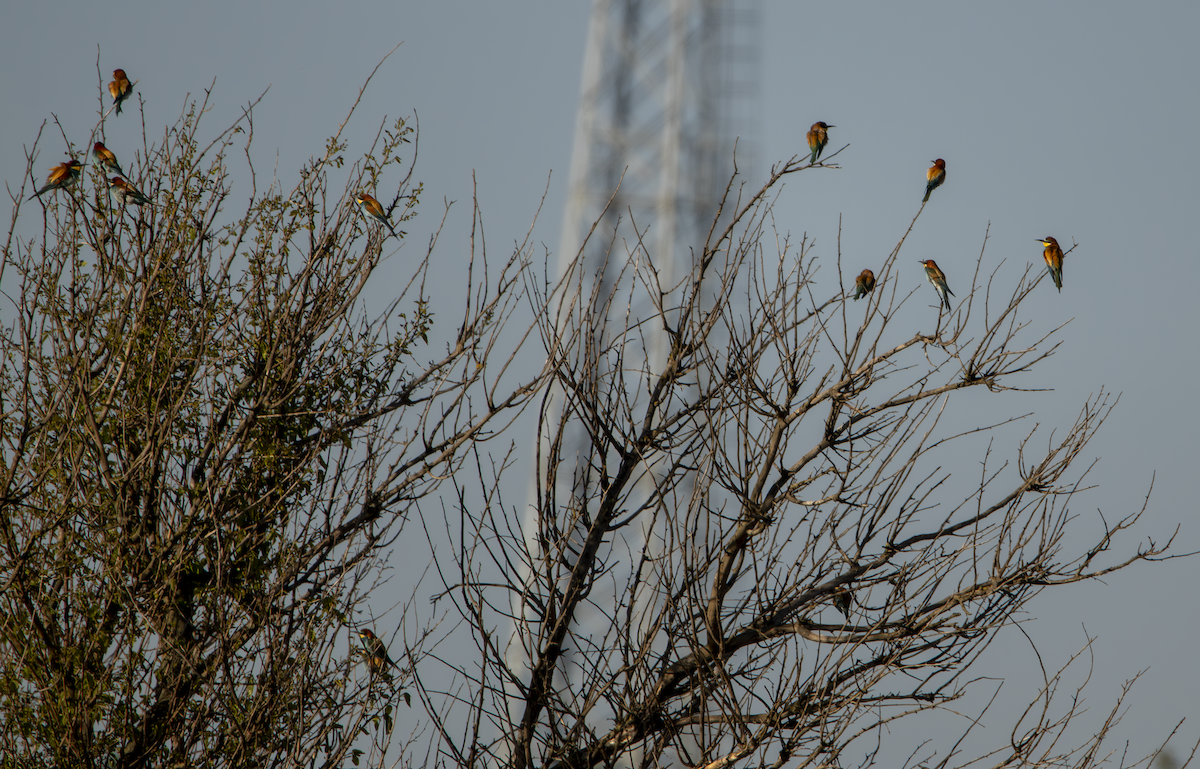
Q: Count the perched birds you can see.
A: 12